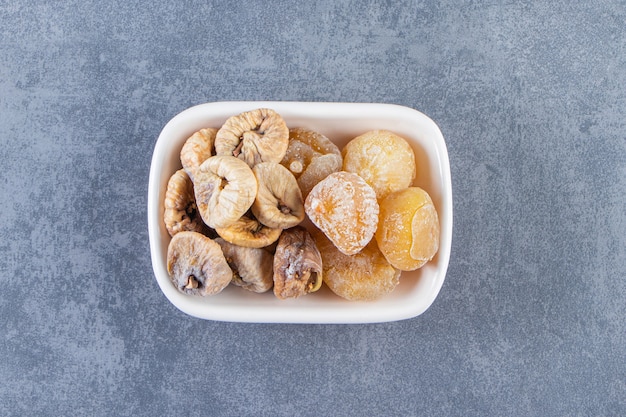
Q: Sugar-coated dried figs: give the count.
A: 5